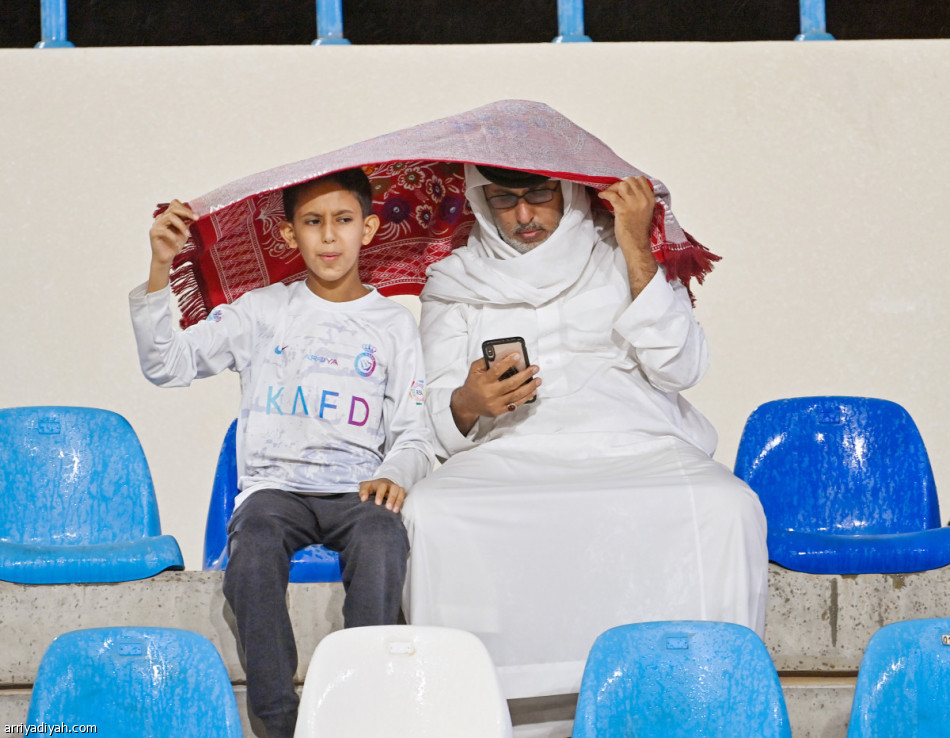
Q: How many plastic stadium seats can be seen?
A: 7